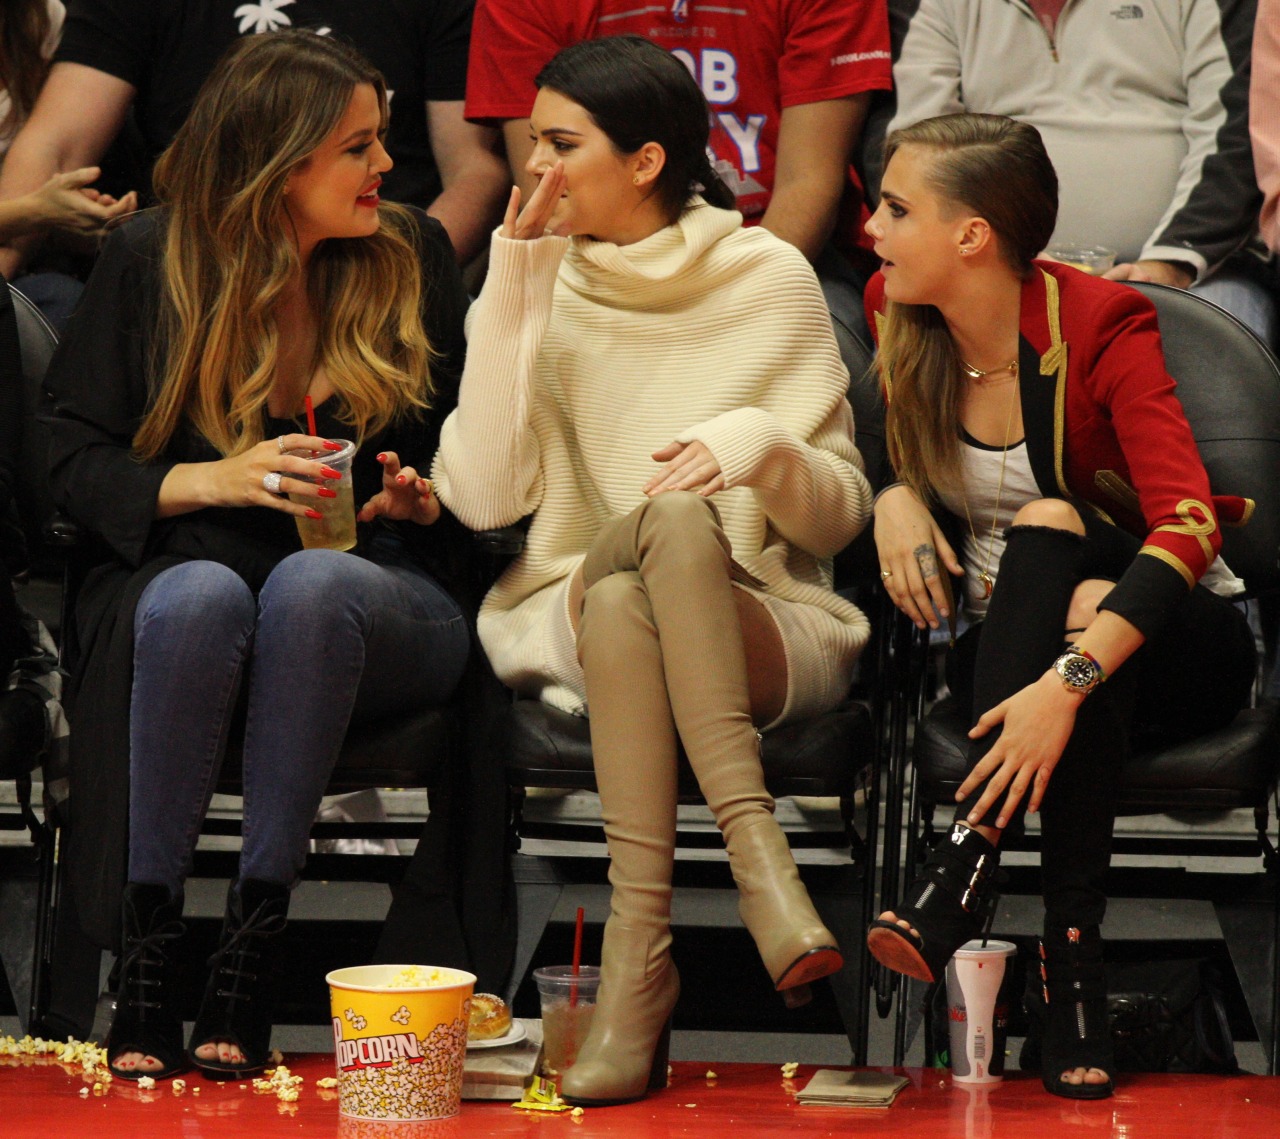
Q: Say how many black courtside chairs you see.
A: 4